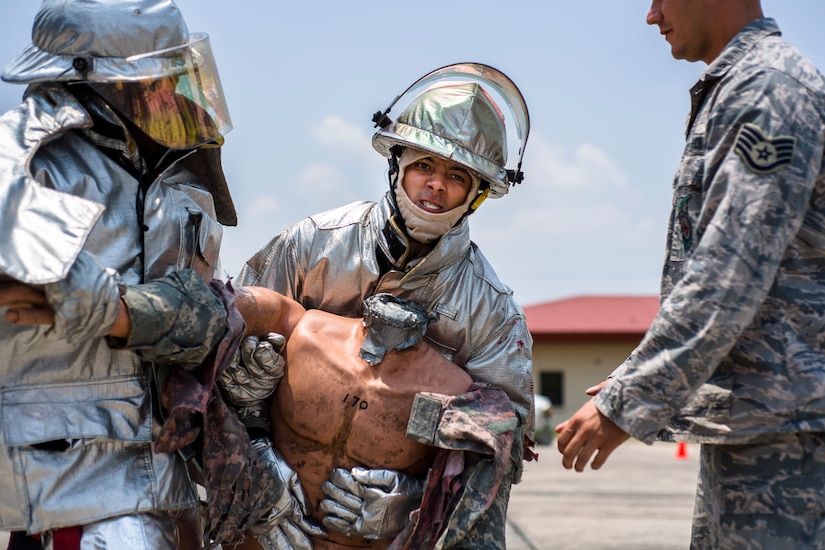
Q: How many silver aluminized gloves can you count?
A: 4